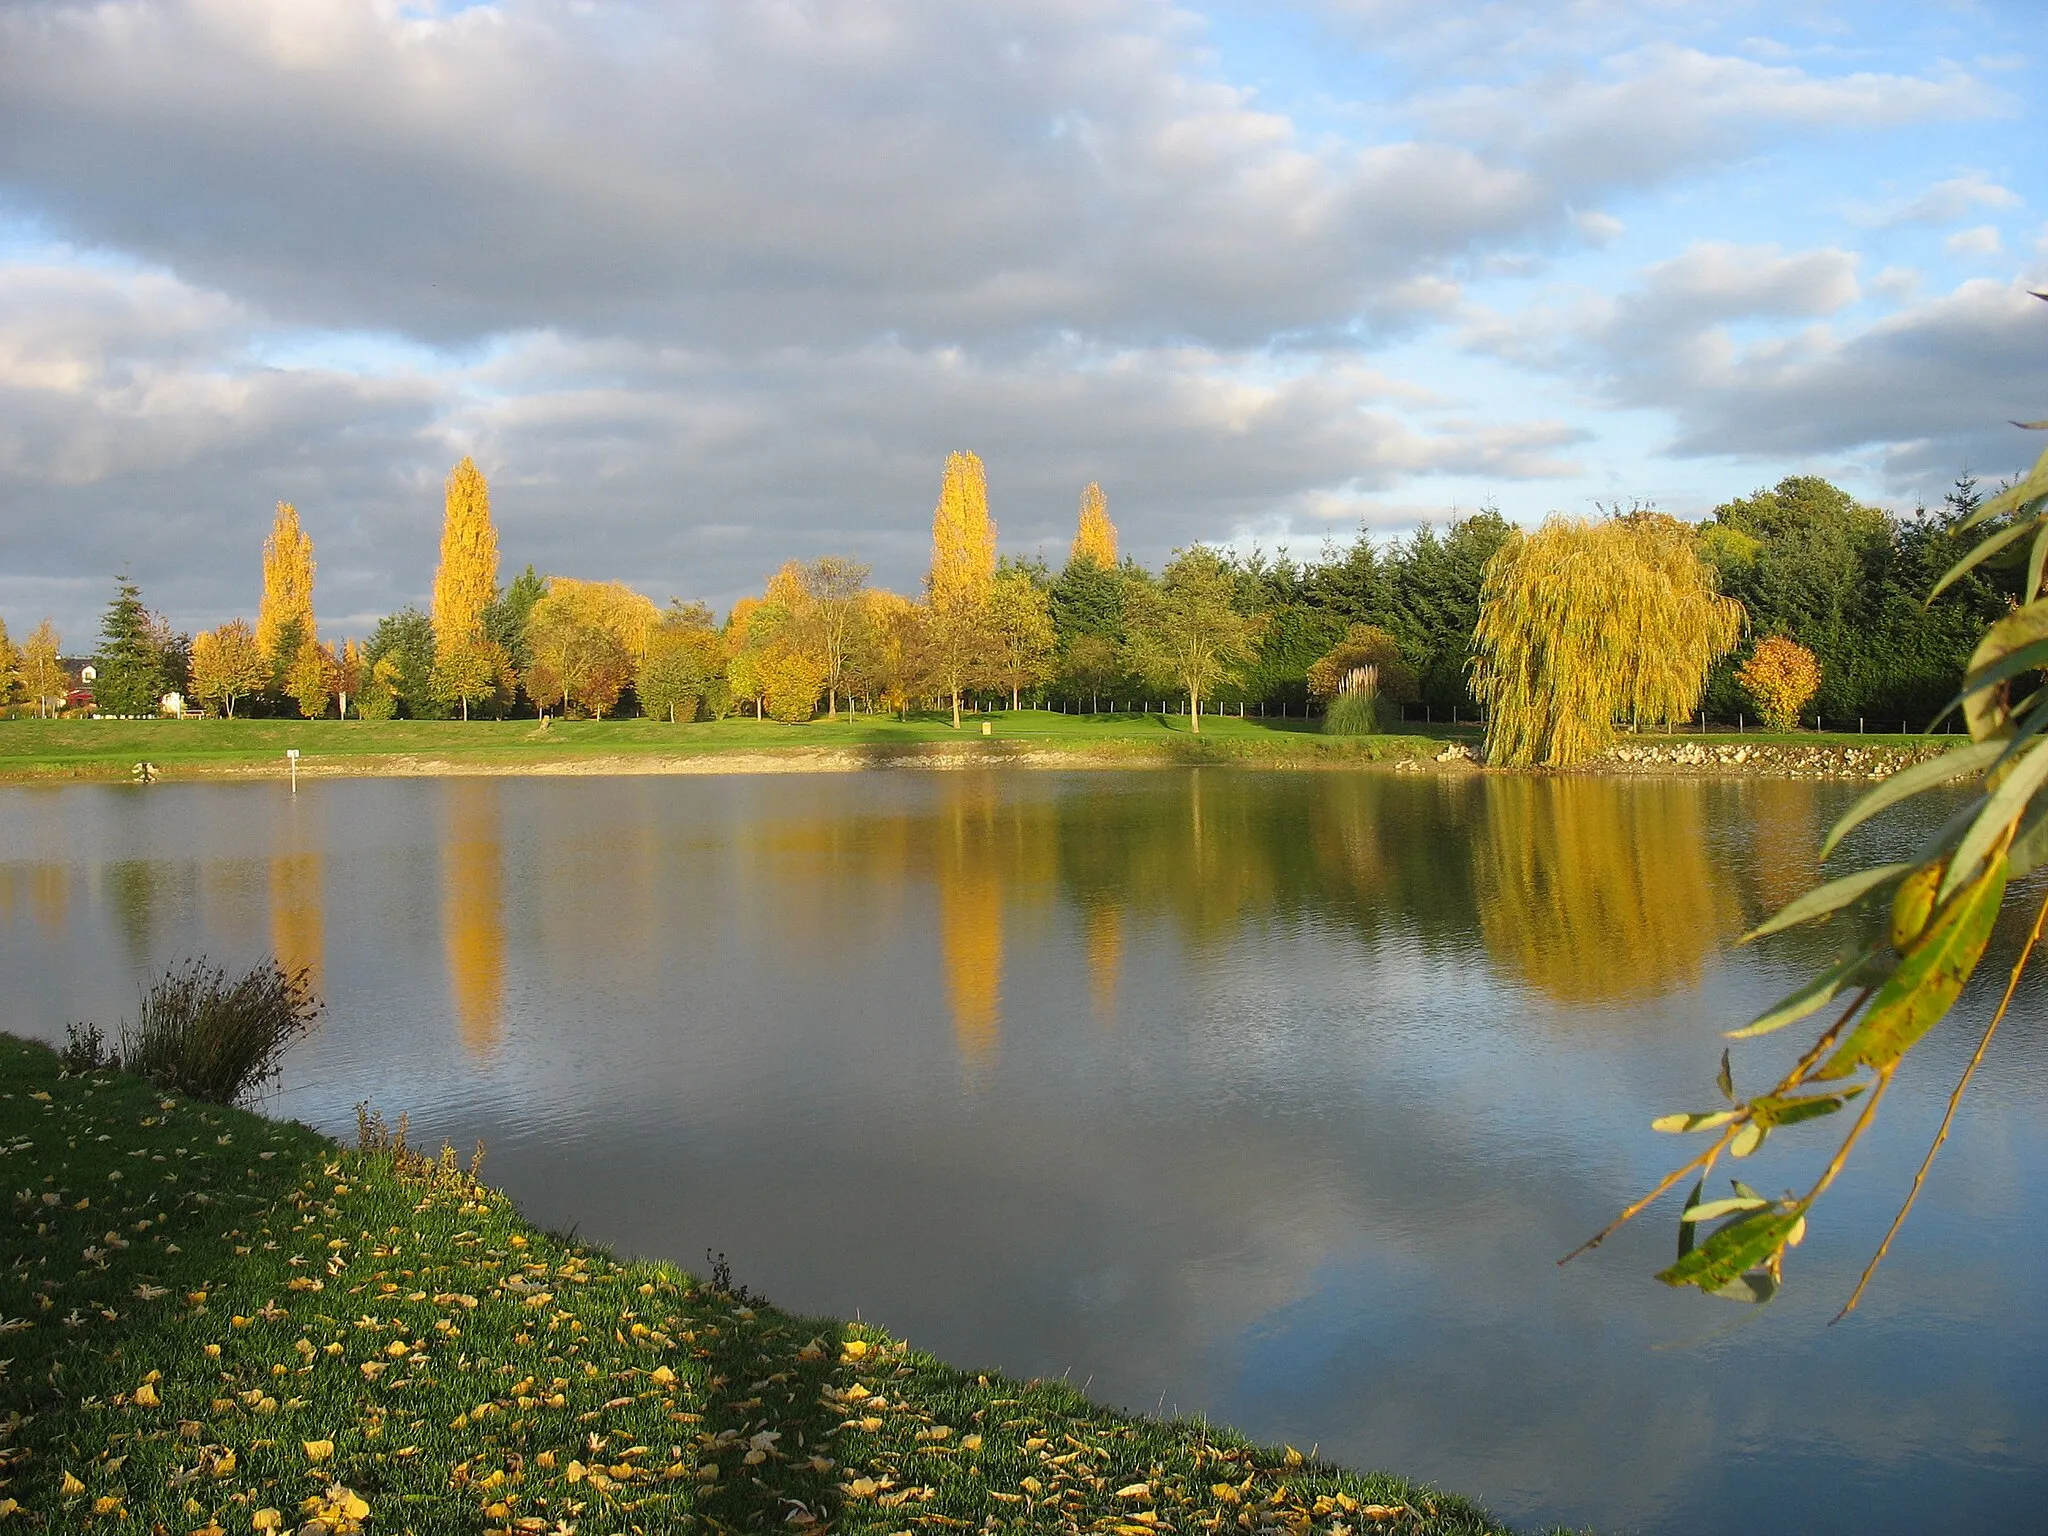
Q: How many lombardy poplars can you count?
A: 4